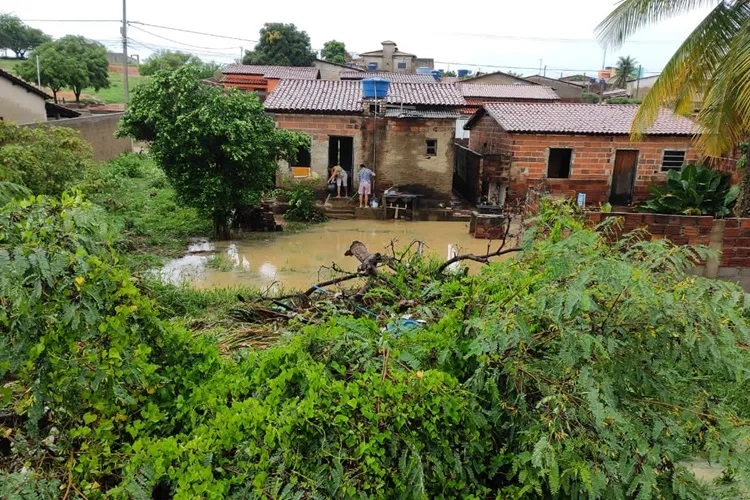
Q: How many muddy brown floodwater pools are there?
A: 1